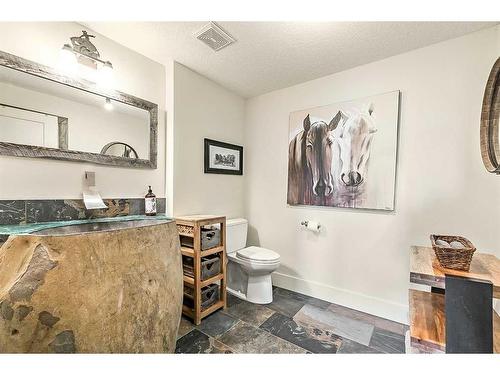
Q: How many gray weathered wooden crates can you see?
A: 3